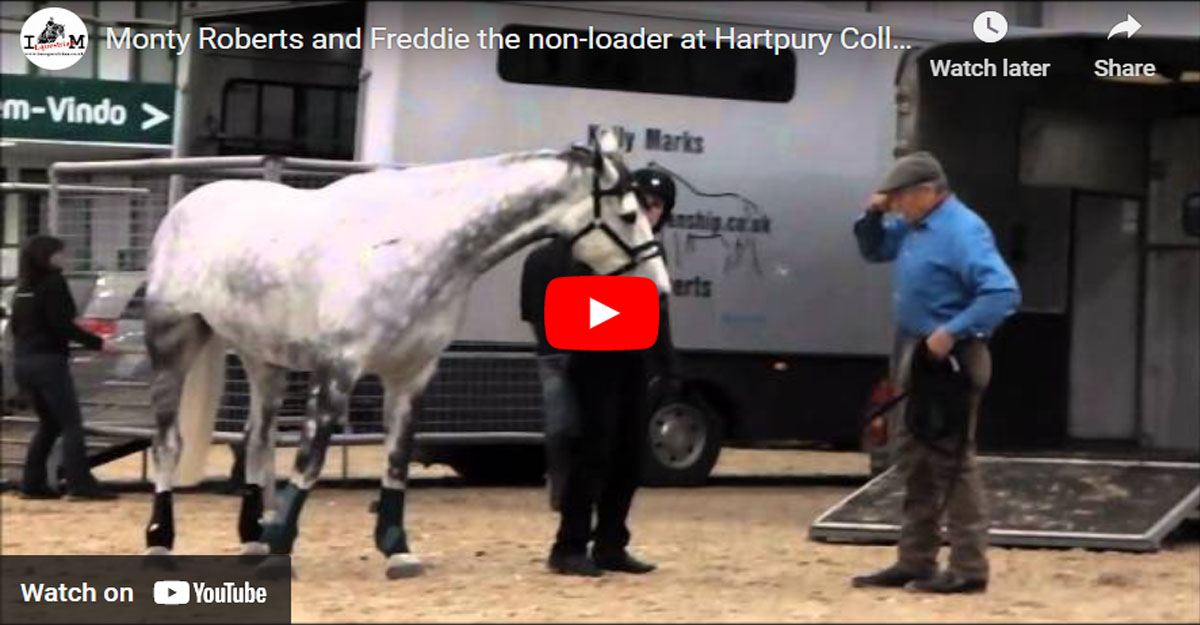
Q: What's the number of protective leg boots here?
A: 4